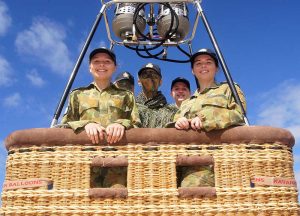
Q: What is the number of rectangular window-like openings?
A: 2